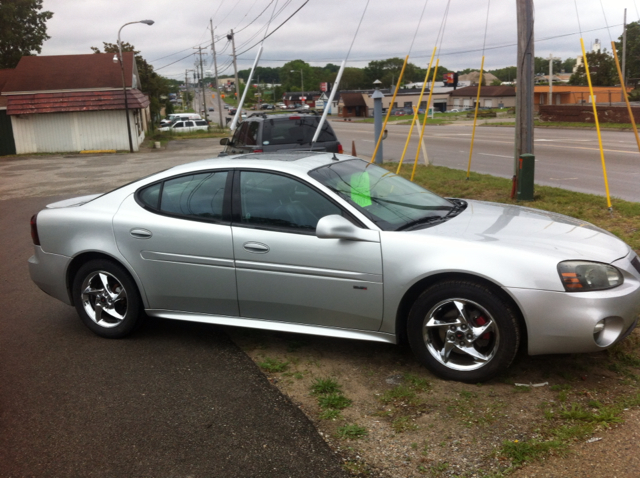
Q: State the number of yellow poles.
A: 6